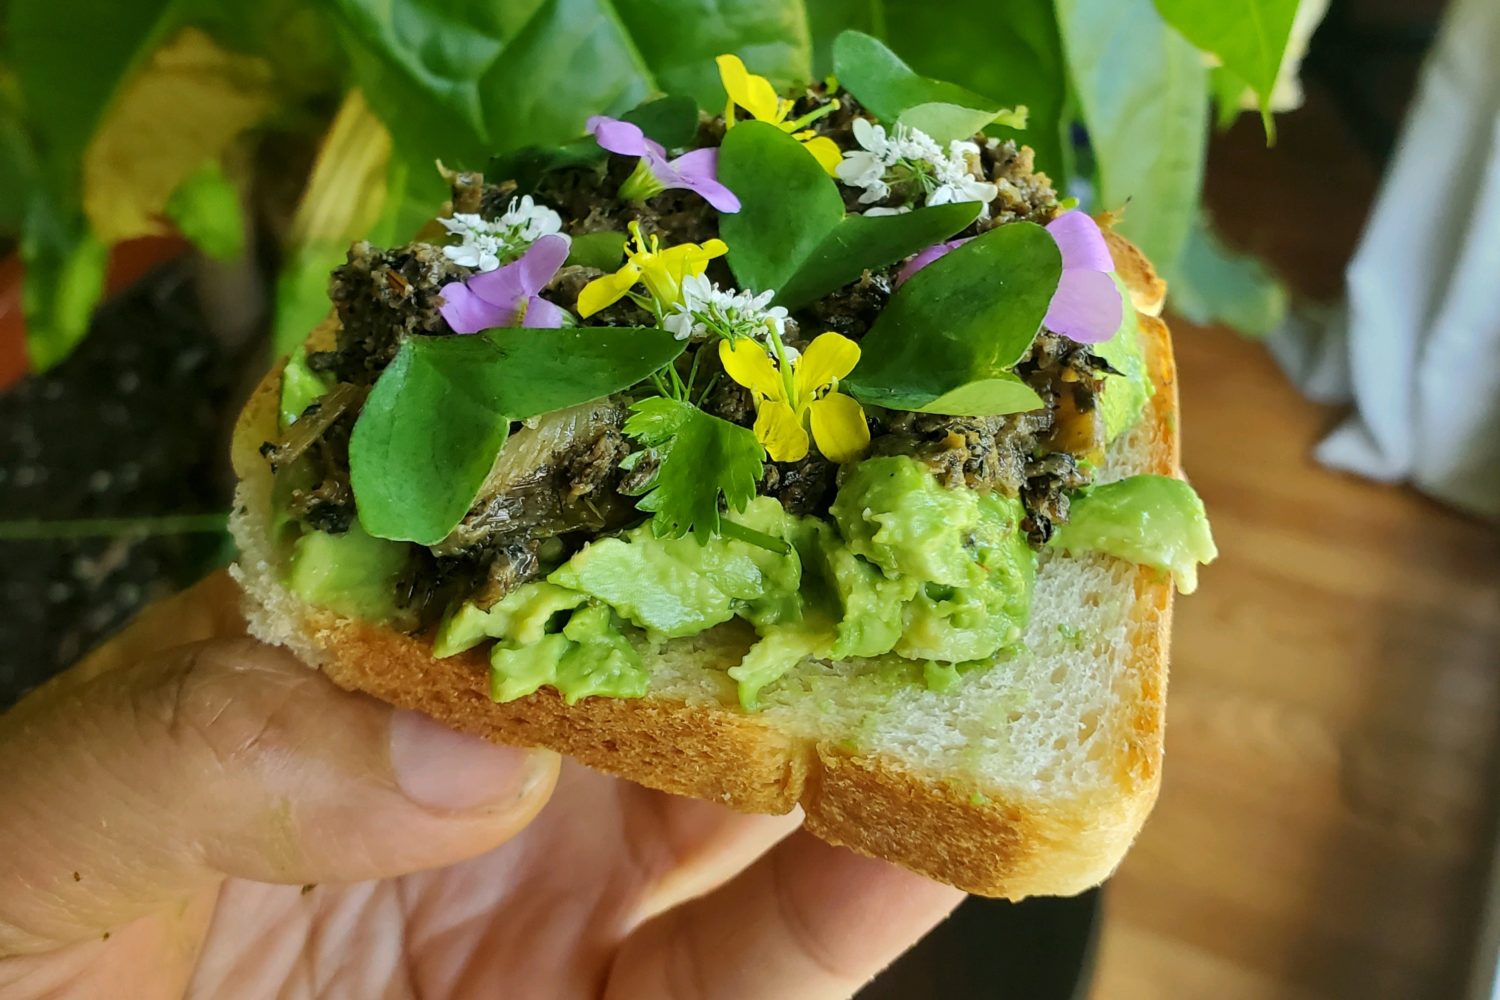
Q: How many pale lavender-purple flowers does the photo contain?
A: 3